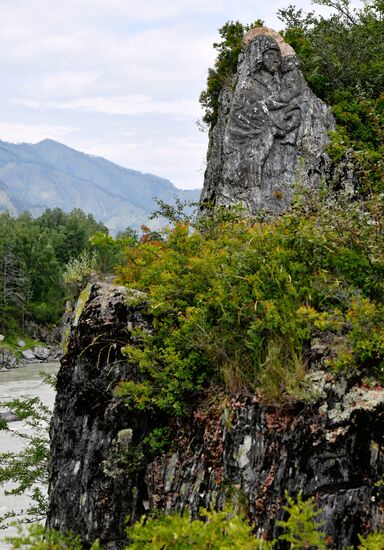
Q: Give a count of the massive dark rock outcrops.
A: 2